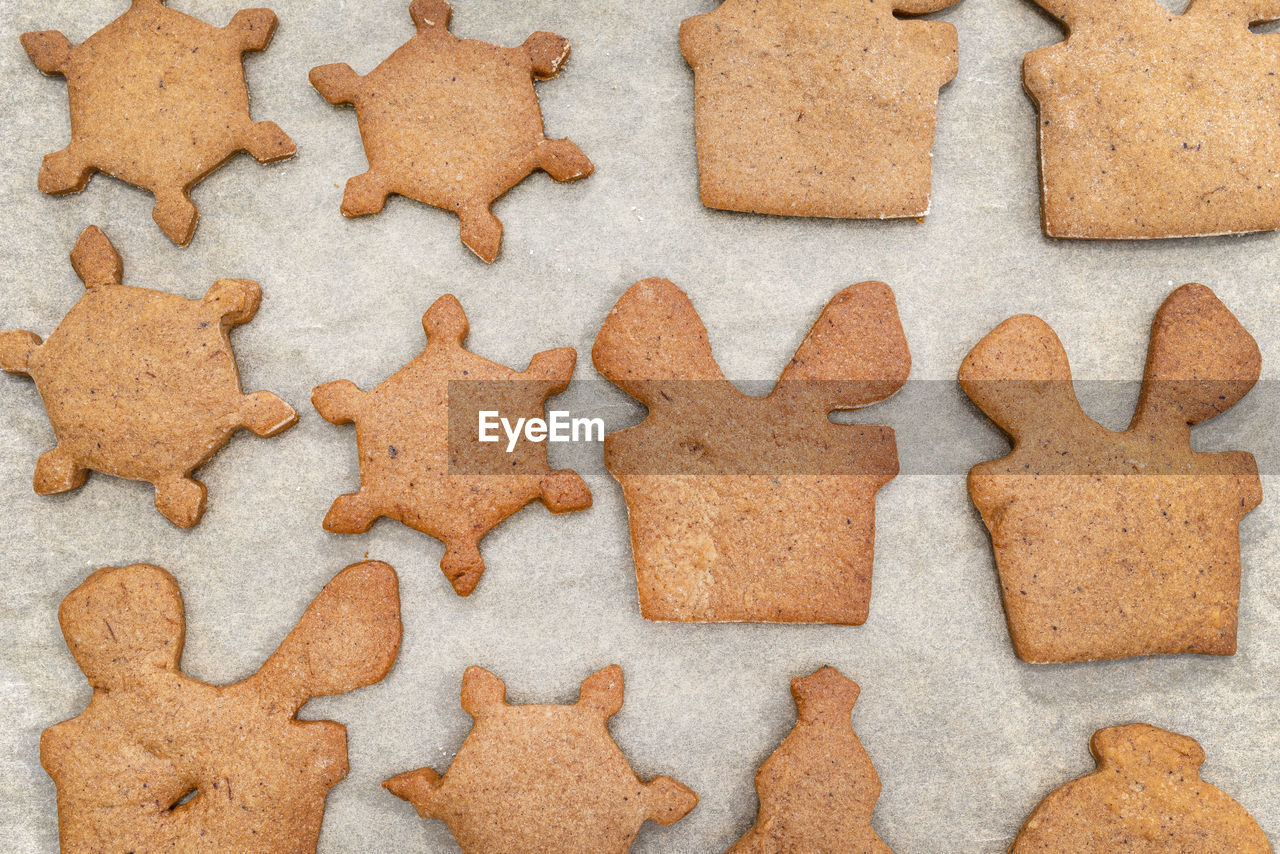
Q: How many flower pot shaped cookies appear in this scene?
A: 5